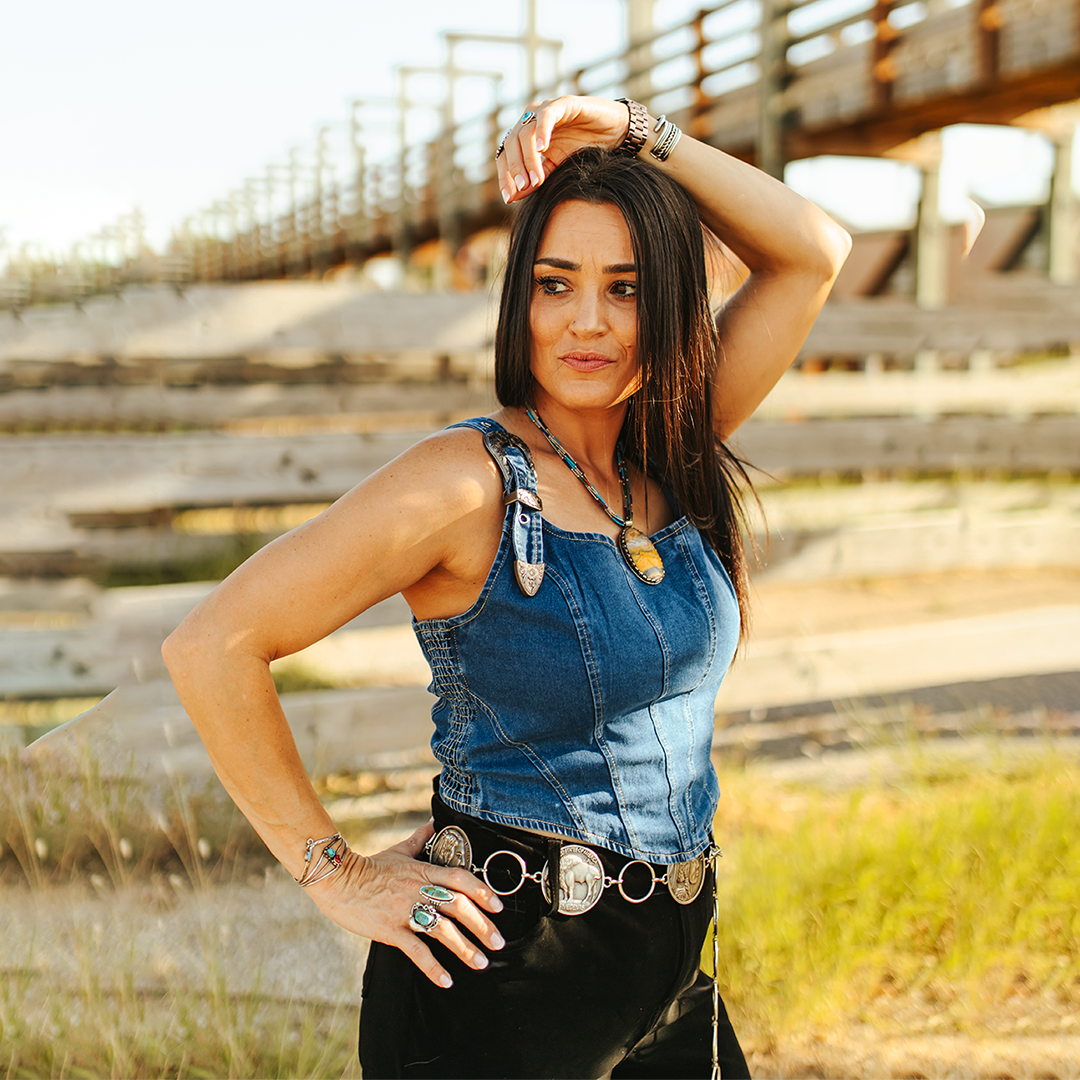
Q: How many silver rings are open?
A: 2